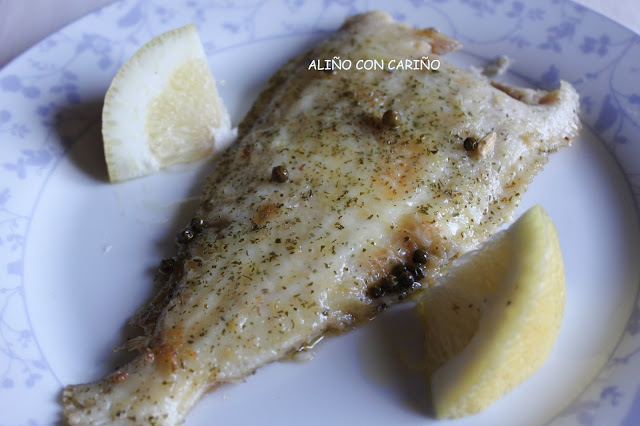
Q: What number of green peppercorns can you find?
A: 12